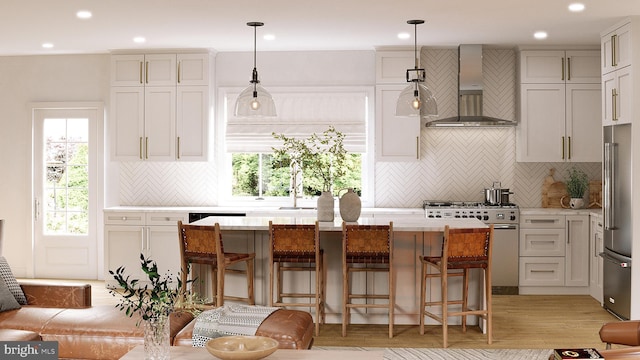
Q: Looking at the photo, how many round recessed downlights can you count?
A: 7